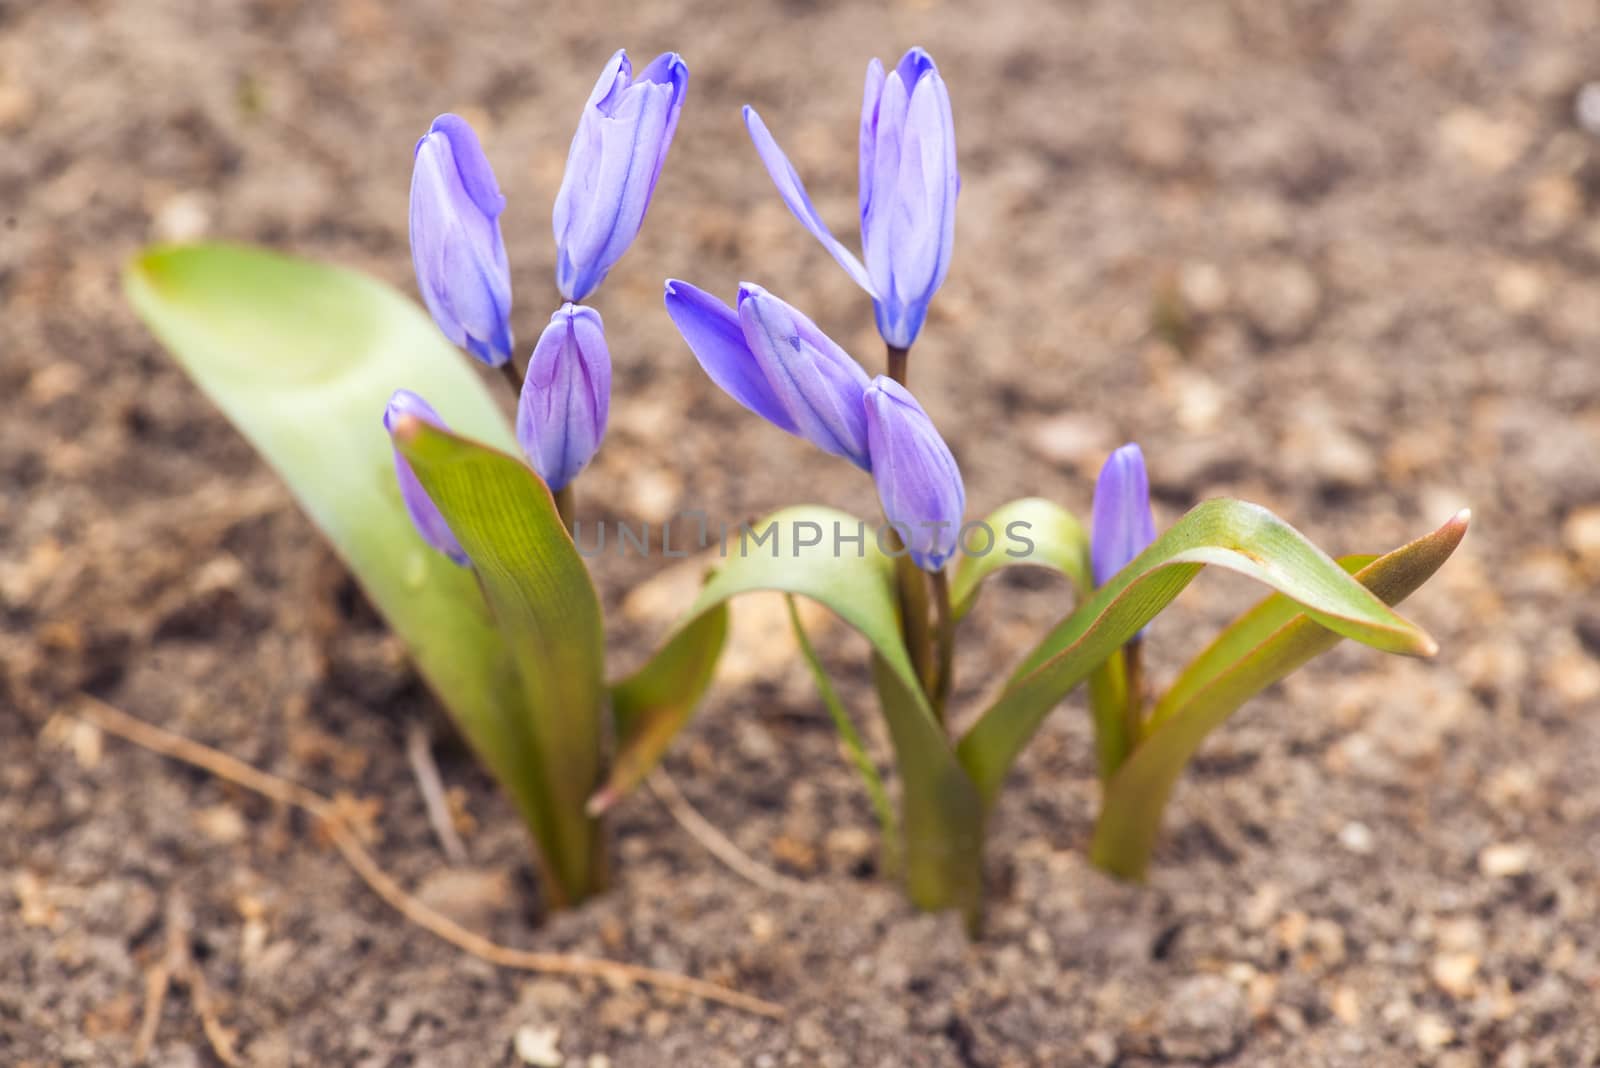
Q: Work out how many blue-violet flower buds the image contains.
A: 8